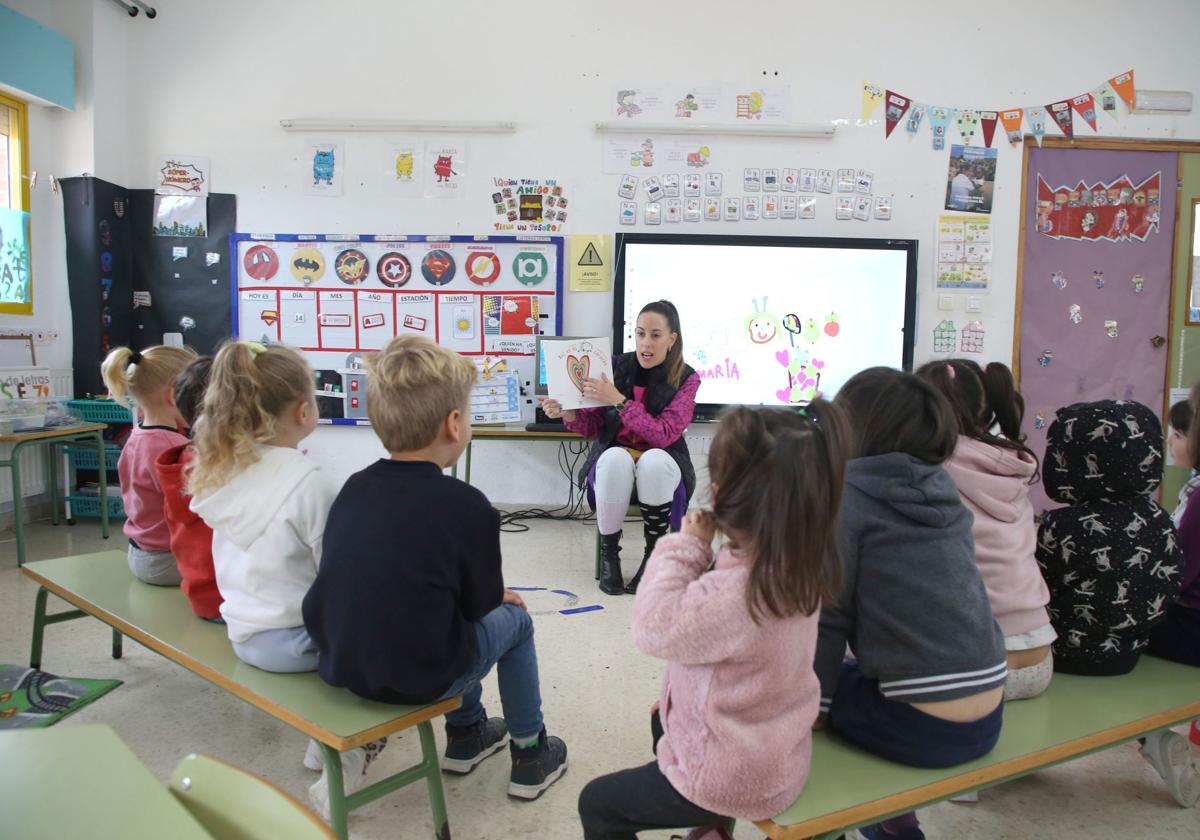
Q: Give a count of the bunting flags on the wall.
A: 12